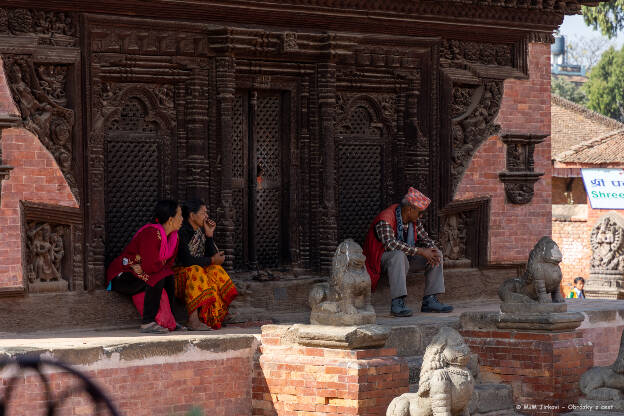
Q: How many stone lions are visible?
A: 4